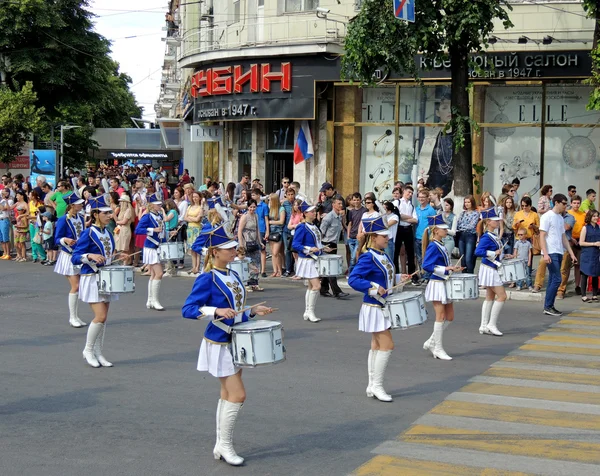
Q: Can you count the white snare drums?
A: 8